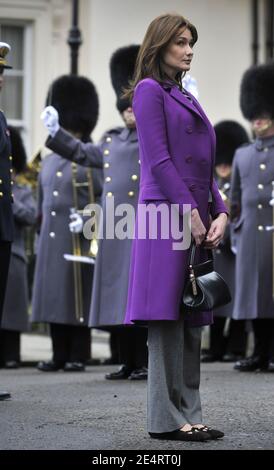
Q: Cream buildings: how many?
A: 1